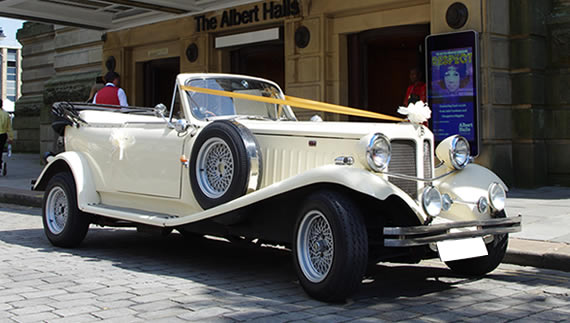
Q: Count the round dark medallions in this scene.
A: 4